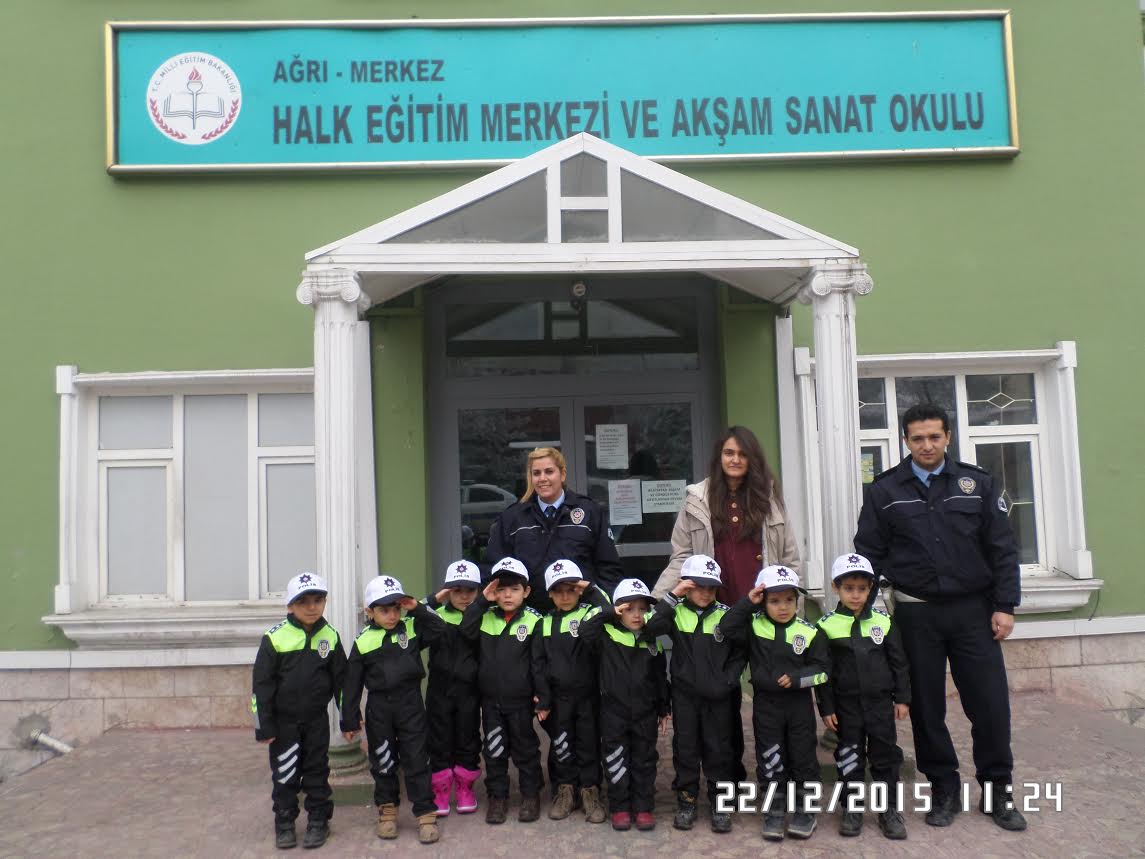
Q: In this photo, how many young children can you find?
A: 9